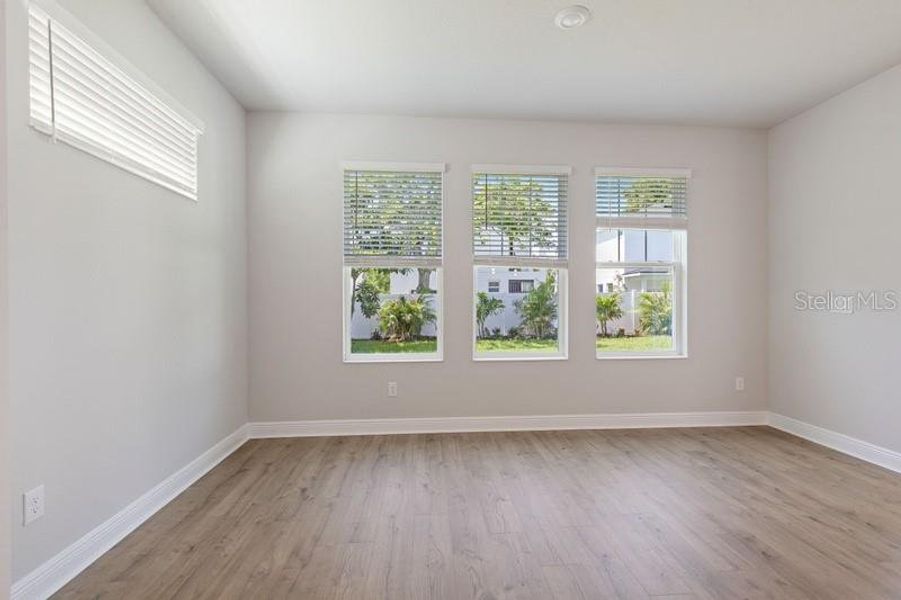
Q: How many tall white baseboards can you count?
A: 3